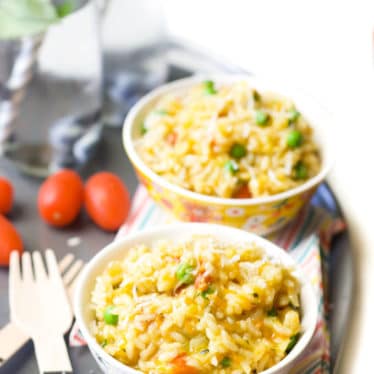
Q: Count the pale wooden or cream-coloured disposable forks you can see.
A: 2